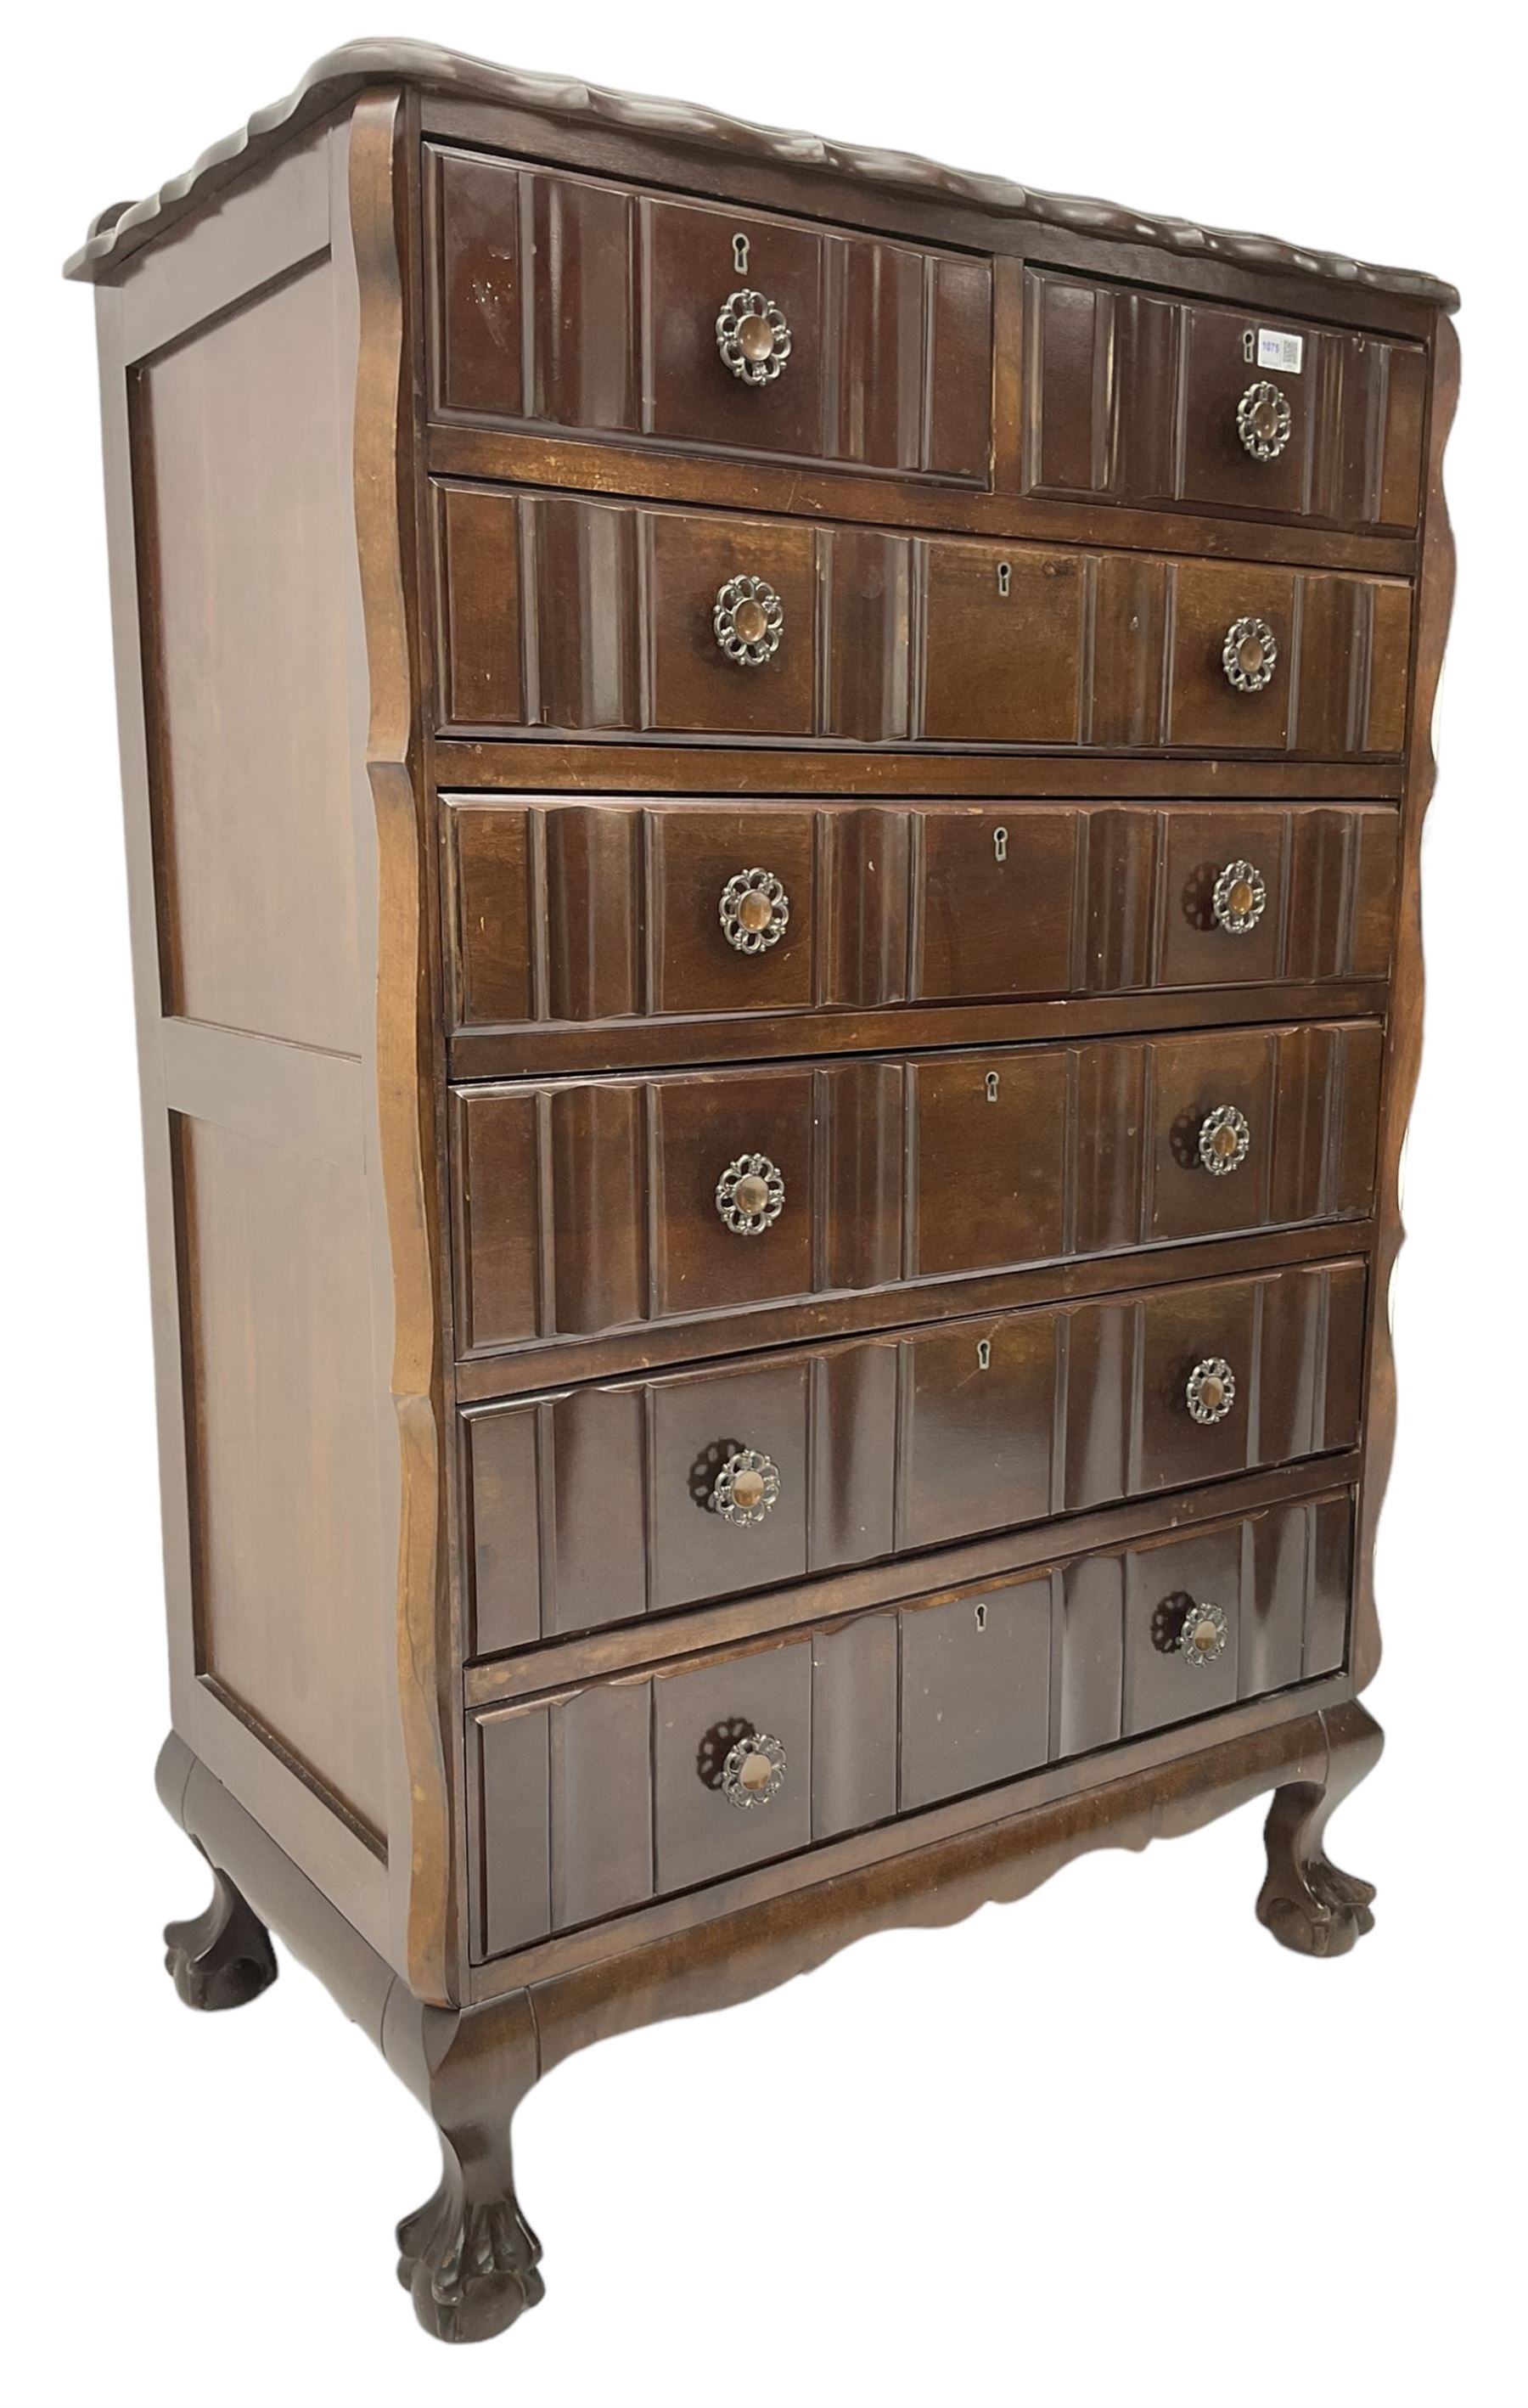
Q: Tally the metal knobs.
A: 12